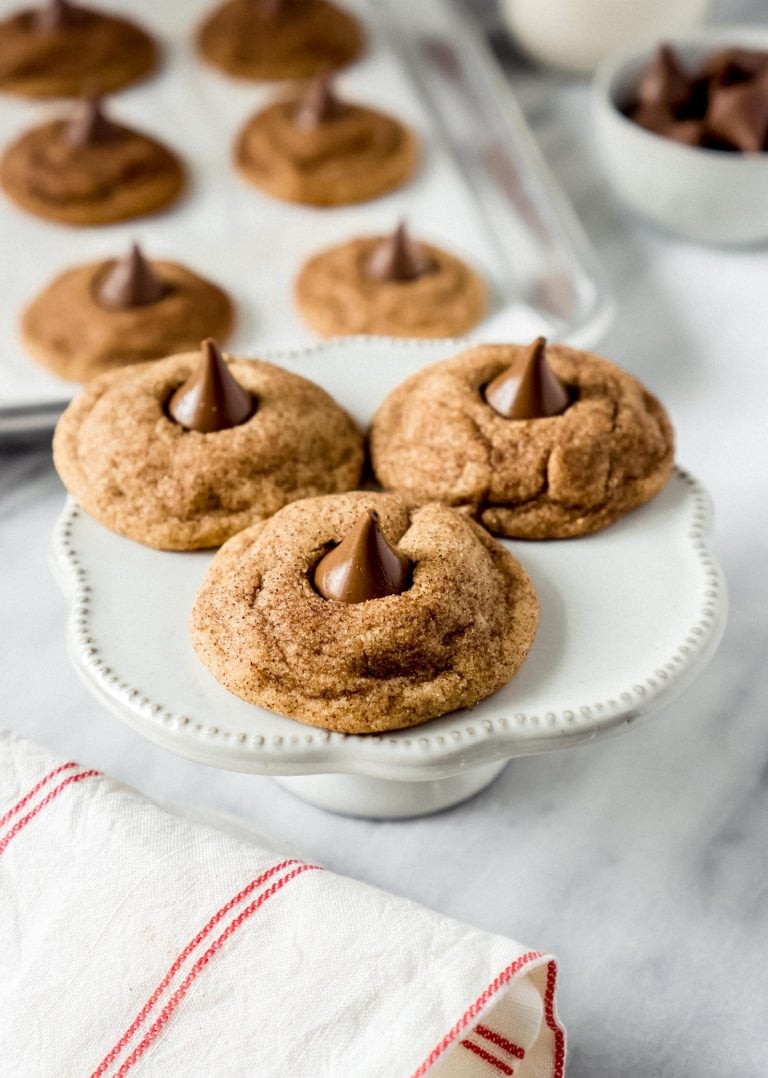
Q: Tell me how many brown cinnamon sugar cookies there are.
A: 9